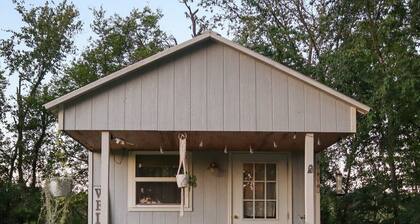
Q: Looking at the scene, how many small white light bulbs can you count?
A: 7